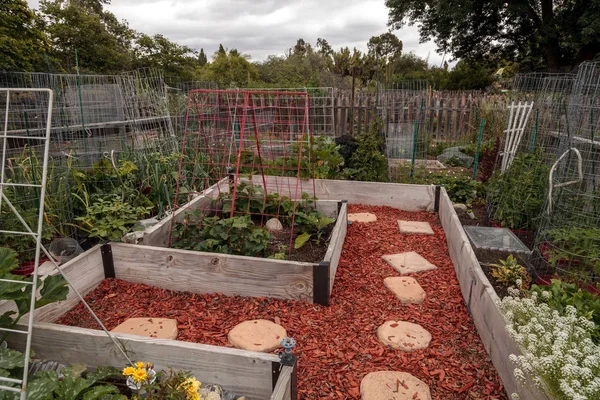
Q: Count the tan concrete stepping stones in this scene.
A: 8